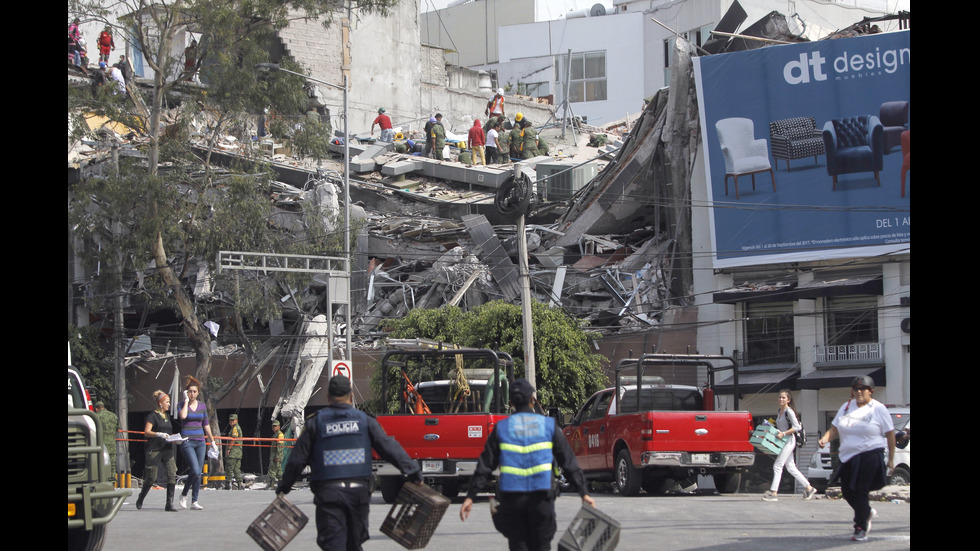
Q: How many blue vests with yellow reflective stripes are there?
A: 1